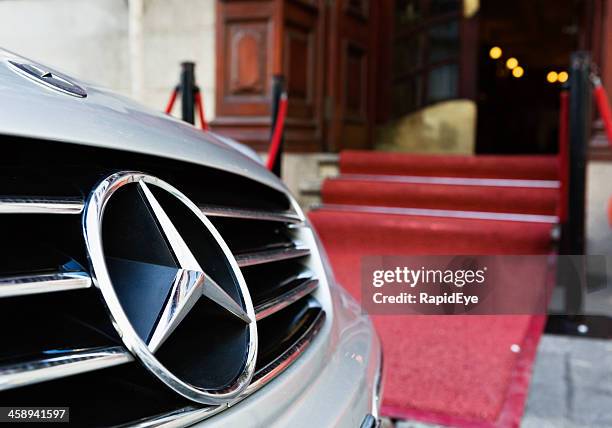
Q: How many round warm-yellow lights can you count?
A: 5